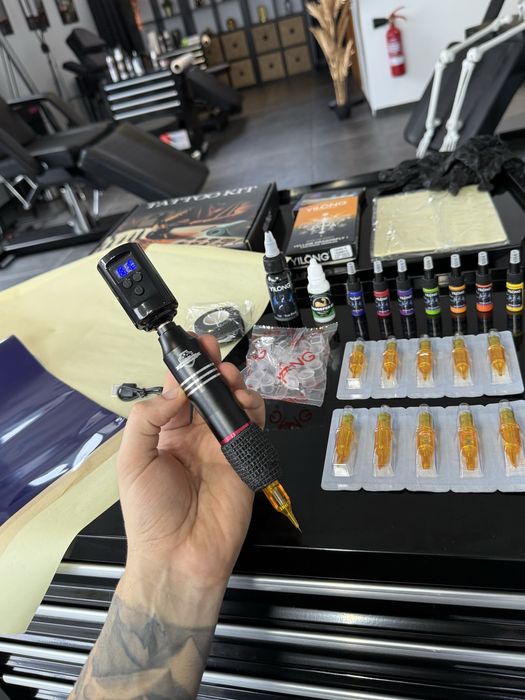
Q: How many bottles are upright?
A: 9